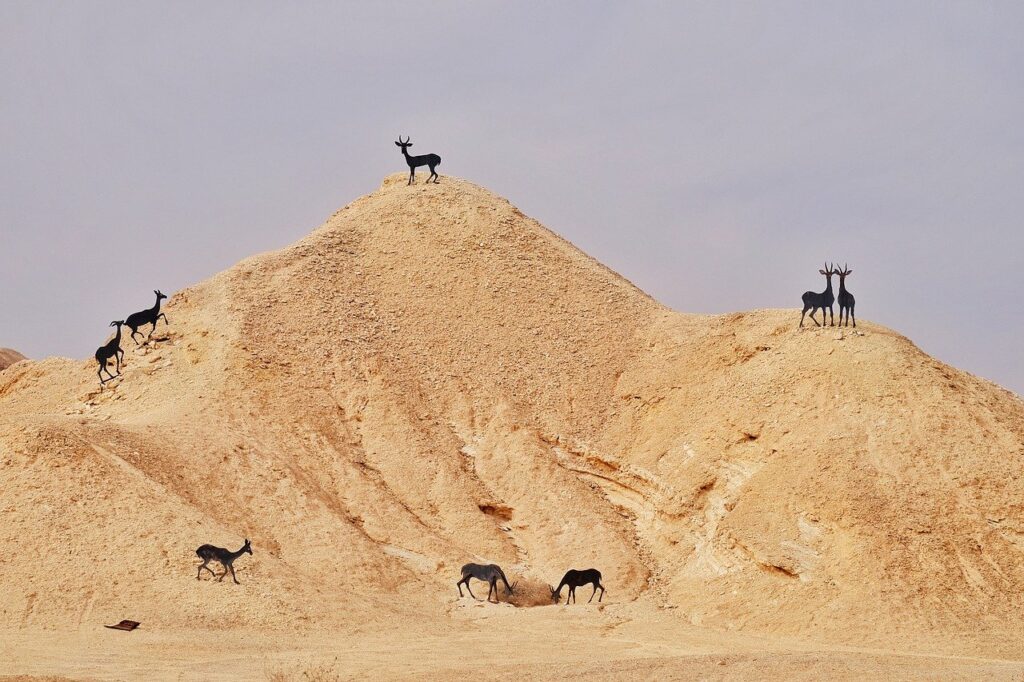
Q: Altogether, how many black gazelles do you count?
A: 8